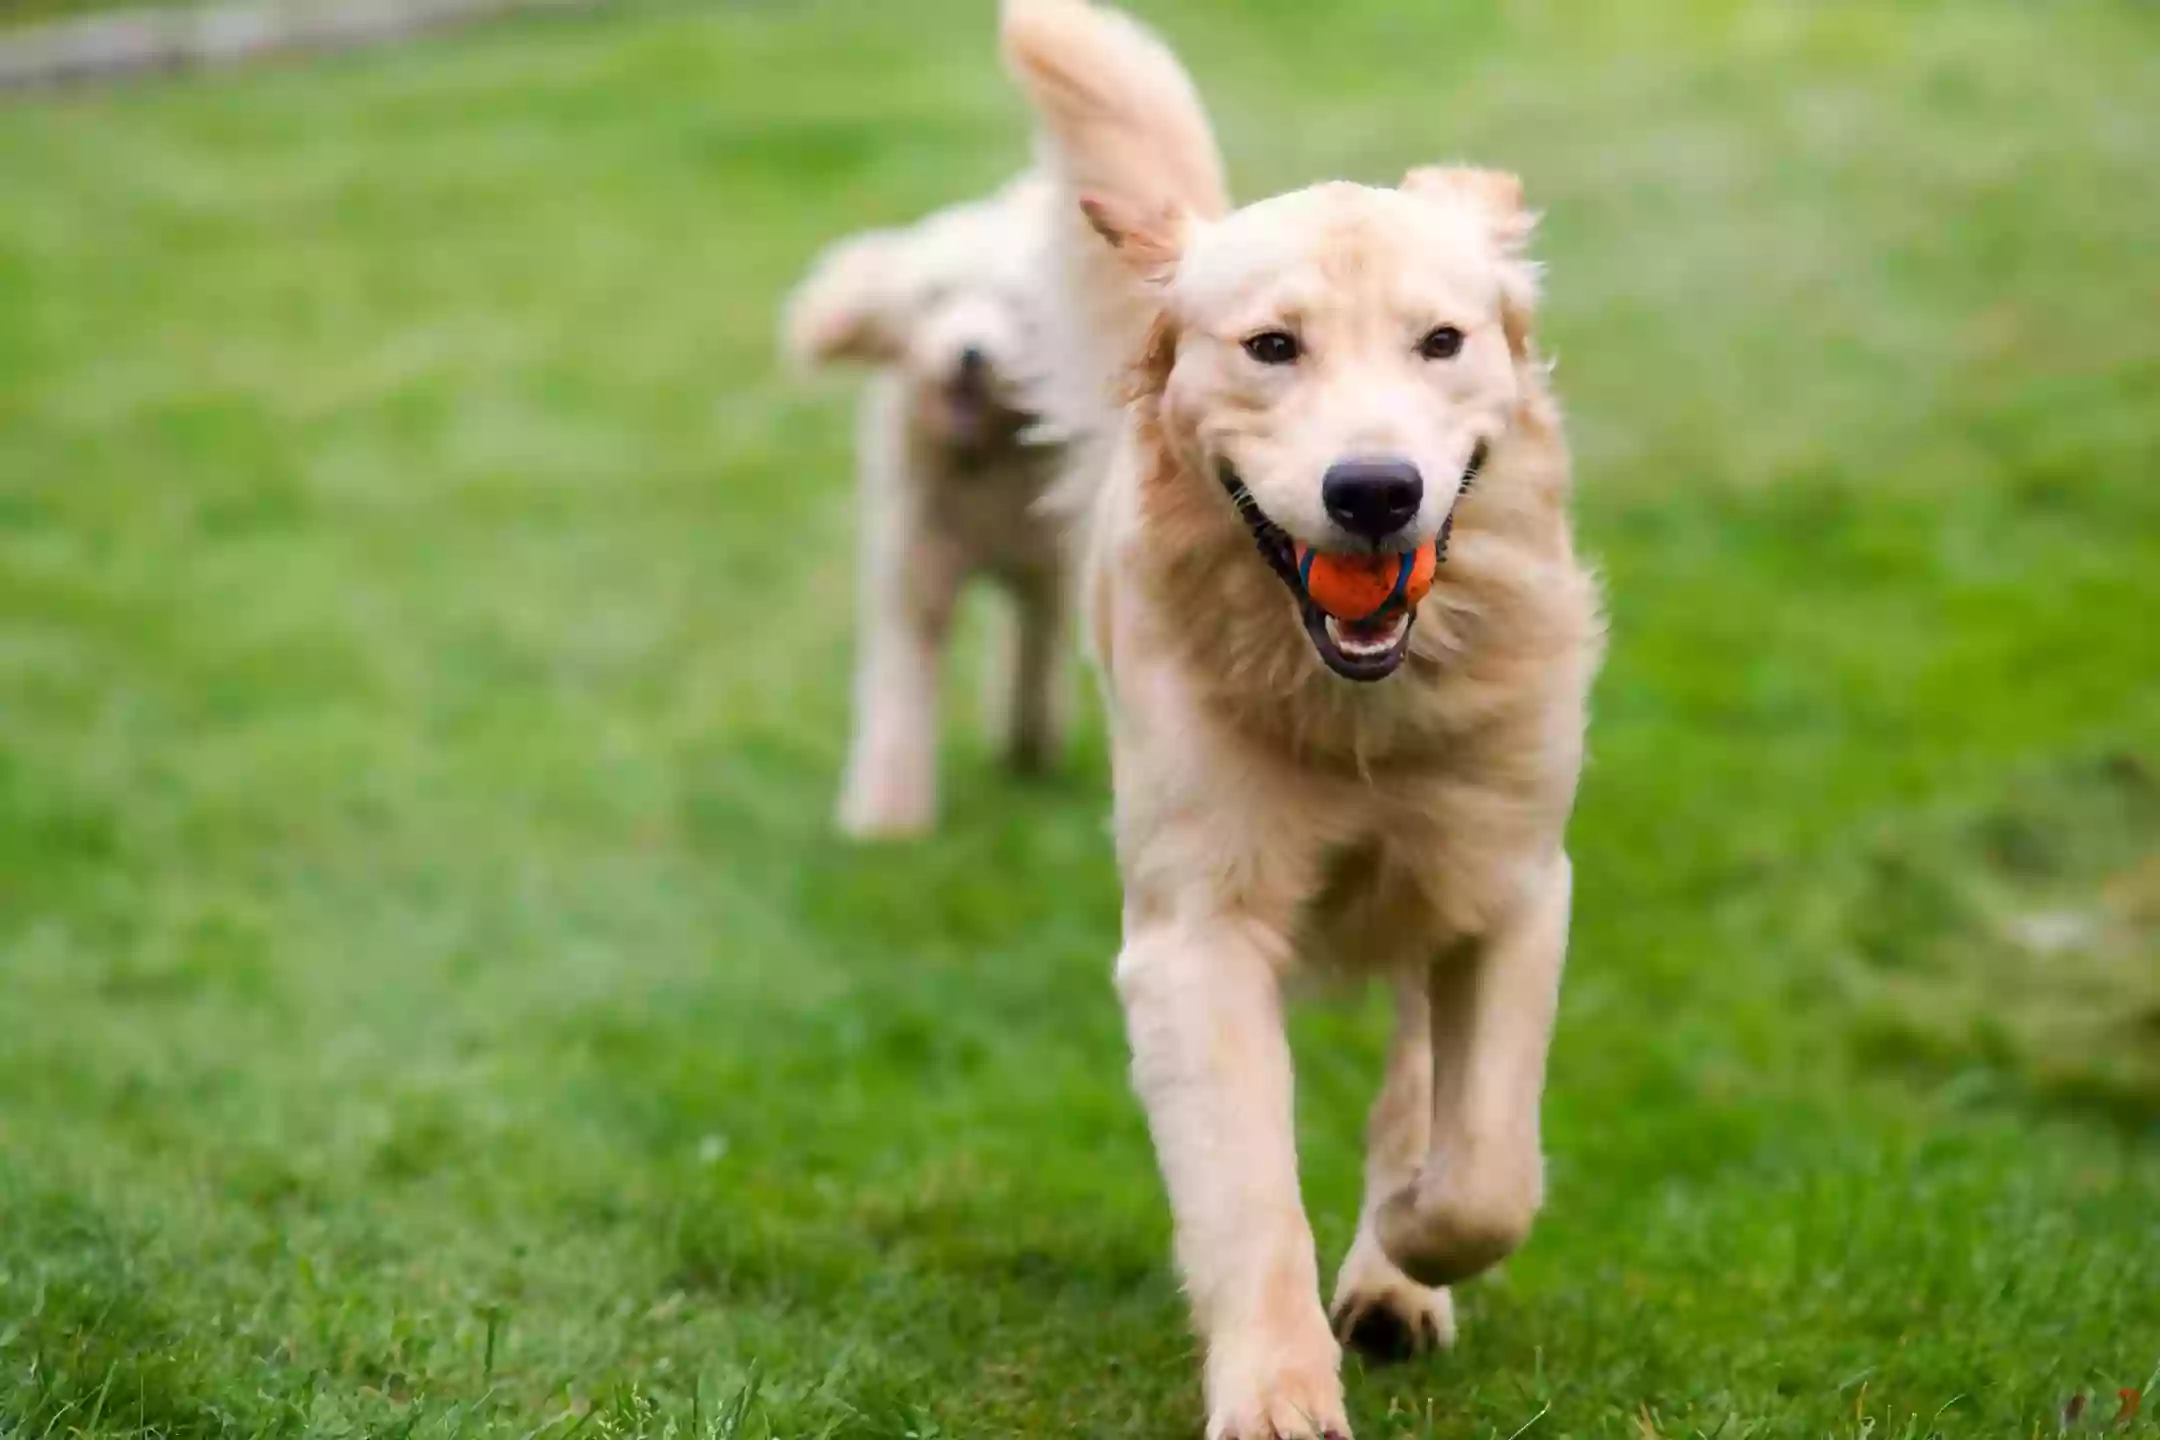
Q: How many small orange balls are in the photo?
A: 1